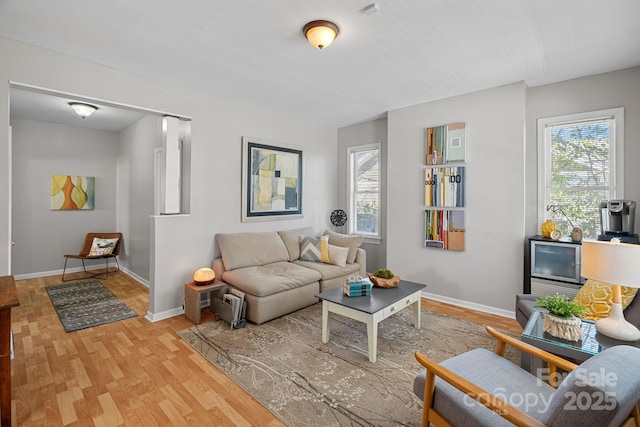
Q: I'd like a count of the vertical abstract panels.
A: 3